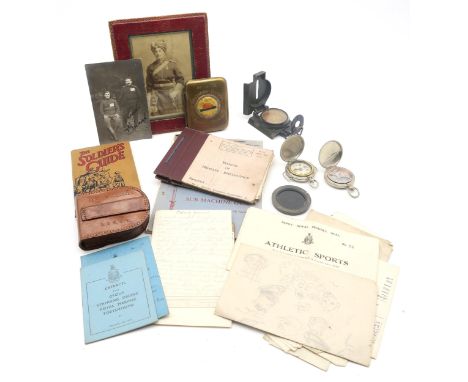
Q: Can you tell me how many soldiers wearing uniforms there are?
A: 3